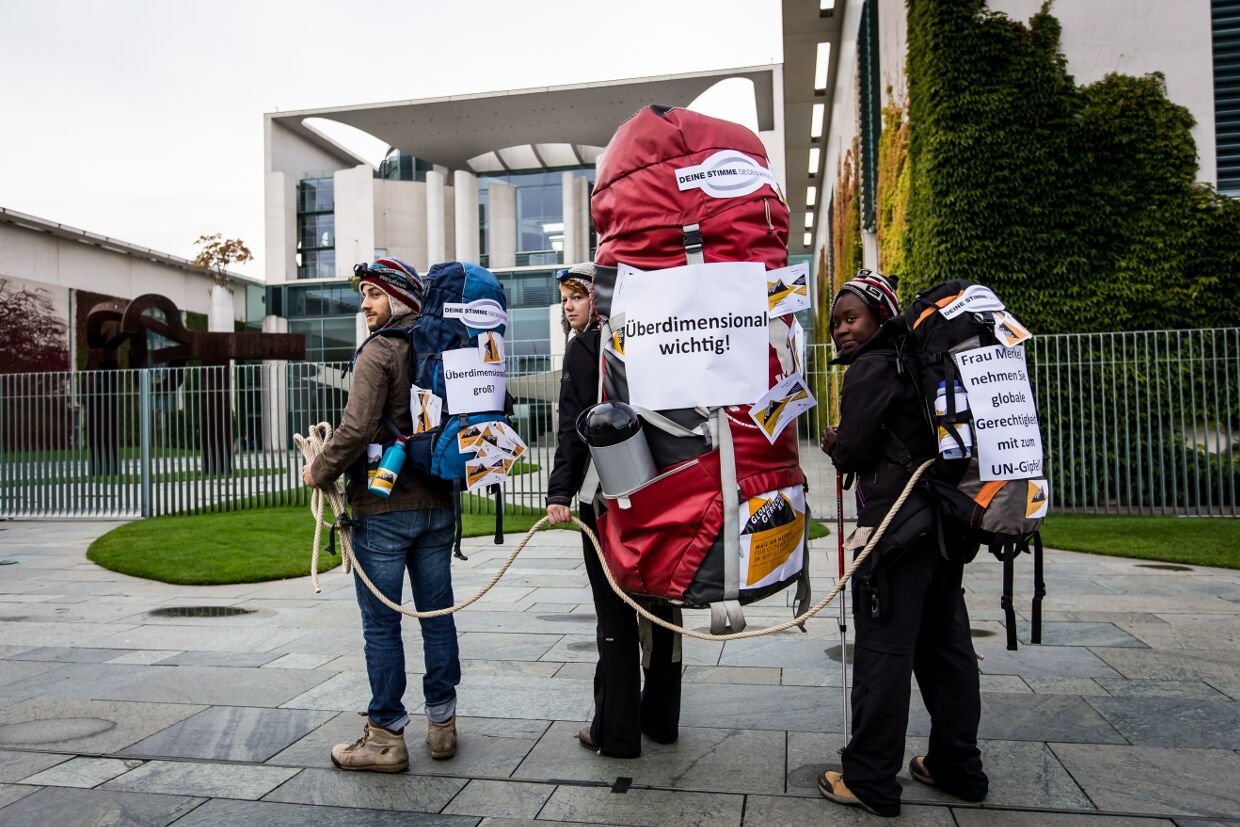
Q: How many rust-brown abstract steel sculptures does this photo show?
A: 1